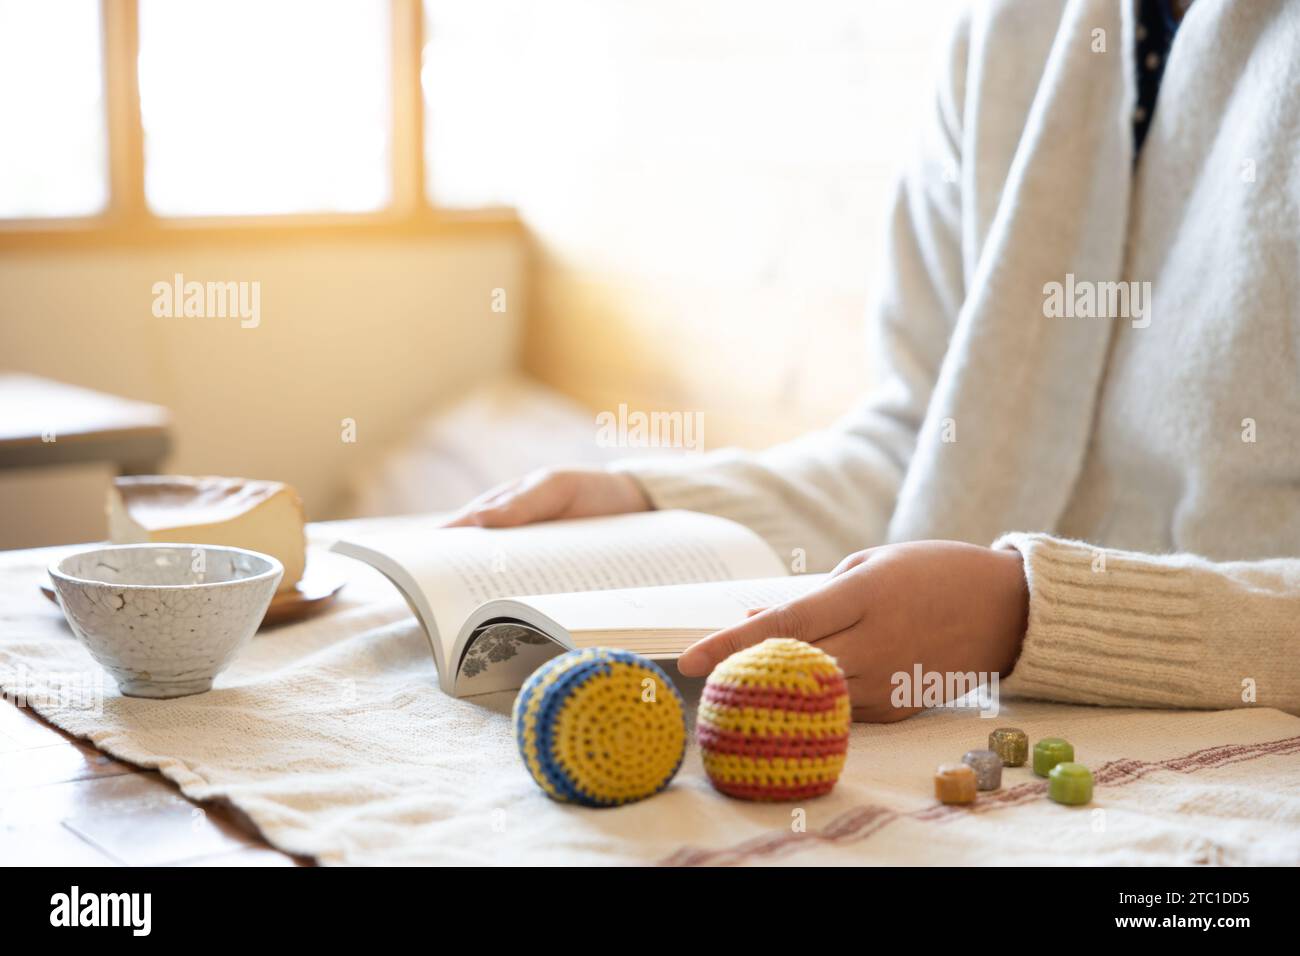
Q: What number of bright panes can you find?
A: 3